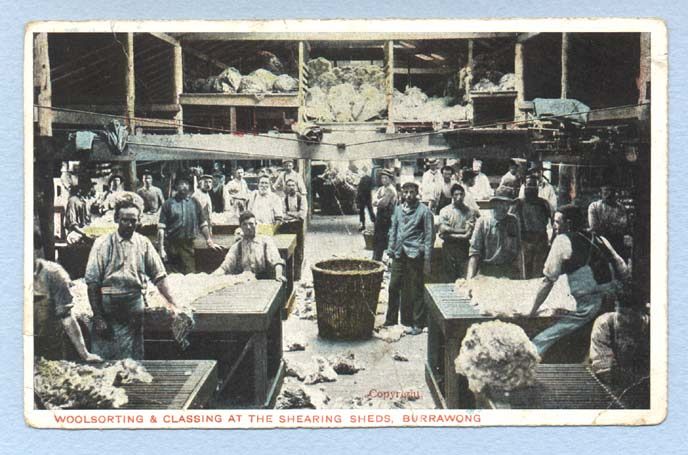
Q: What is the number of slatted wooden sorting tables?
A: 4